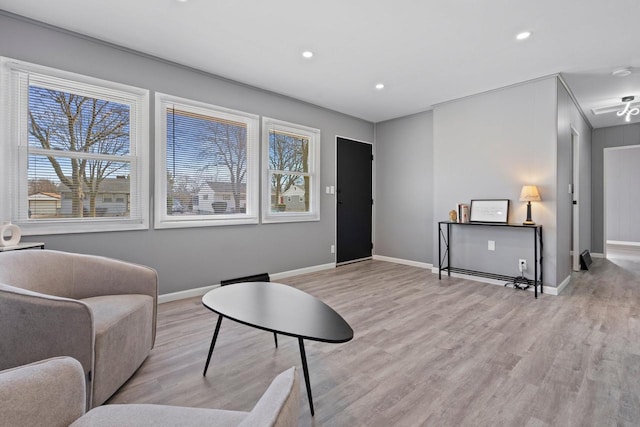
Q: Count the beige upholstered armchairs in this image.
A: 2